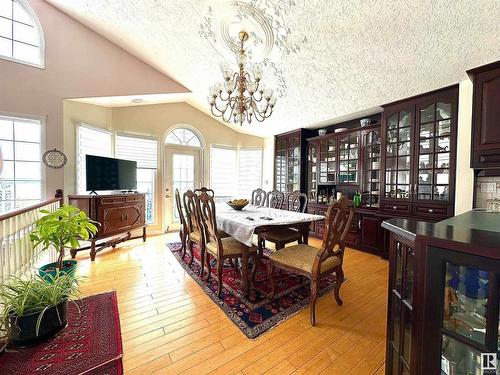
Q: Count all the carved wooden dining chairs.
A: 8